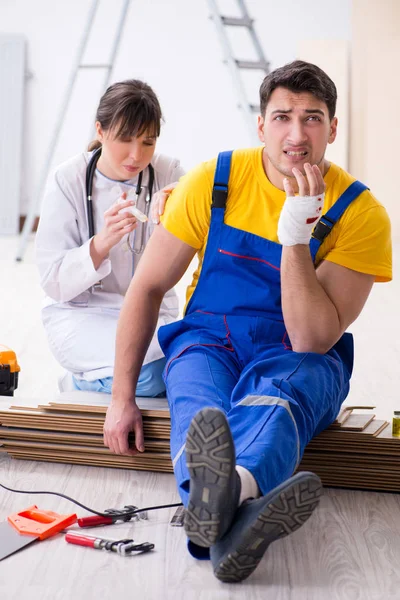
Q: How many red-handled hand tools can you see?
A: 2